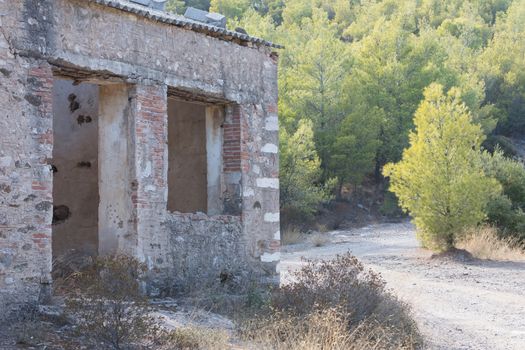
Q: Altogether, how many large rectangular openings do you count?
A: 2